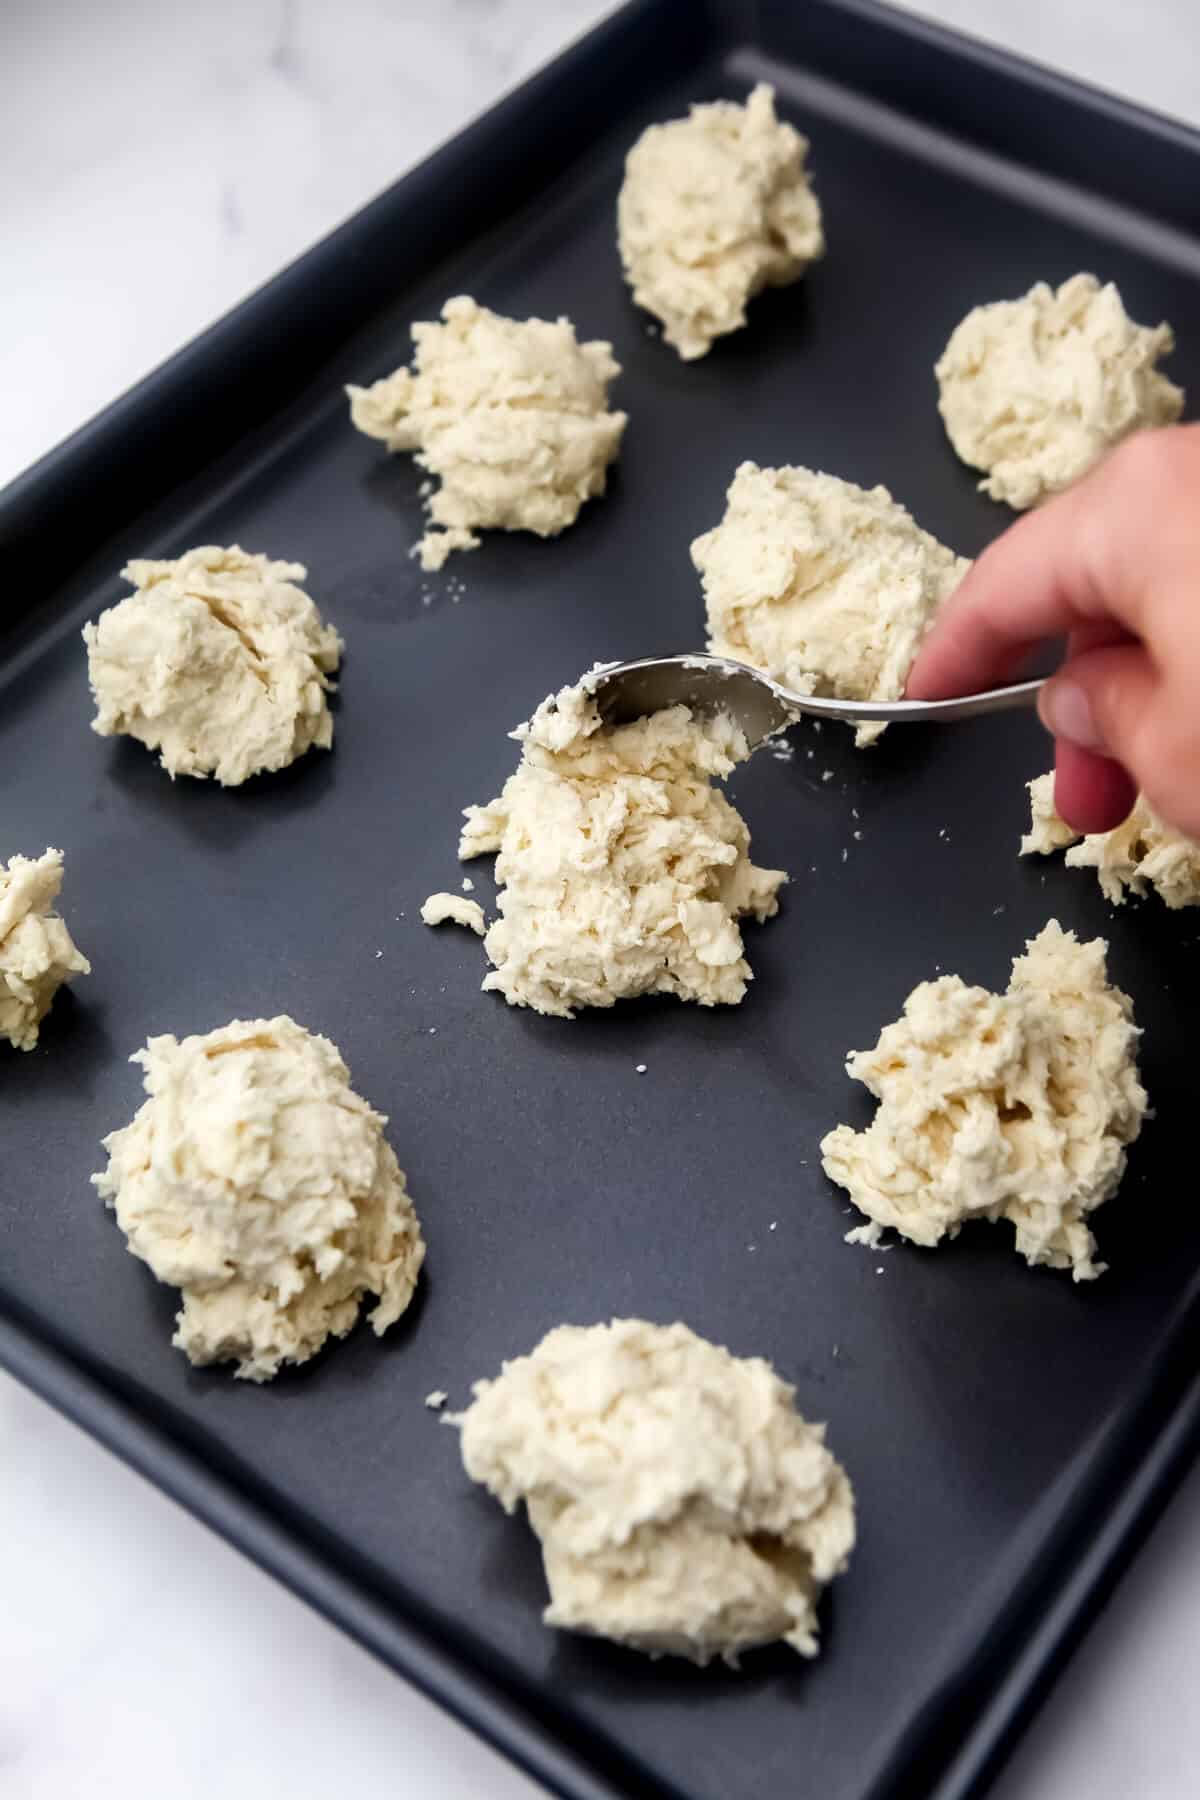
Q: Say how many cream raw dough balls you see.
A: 11